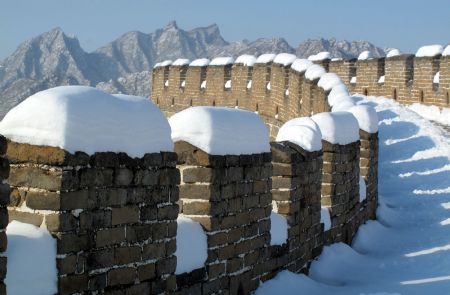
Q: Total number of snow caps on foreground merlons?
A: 5